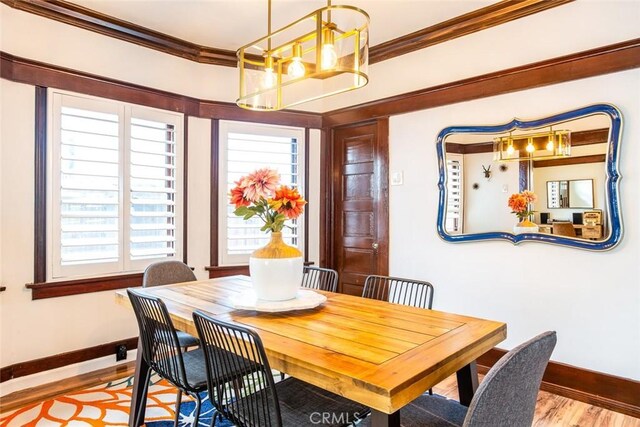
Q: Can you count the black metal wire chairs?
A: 4